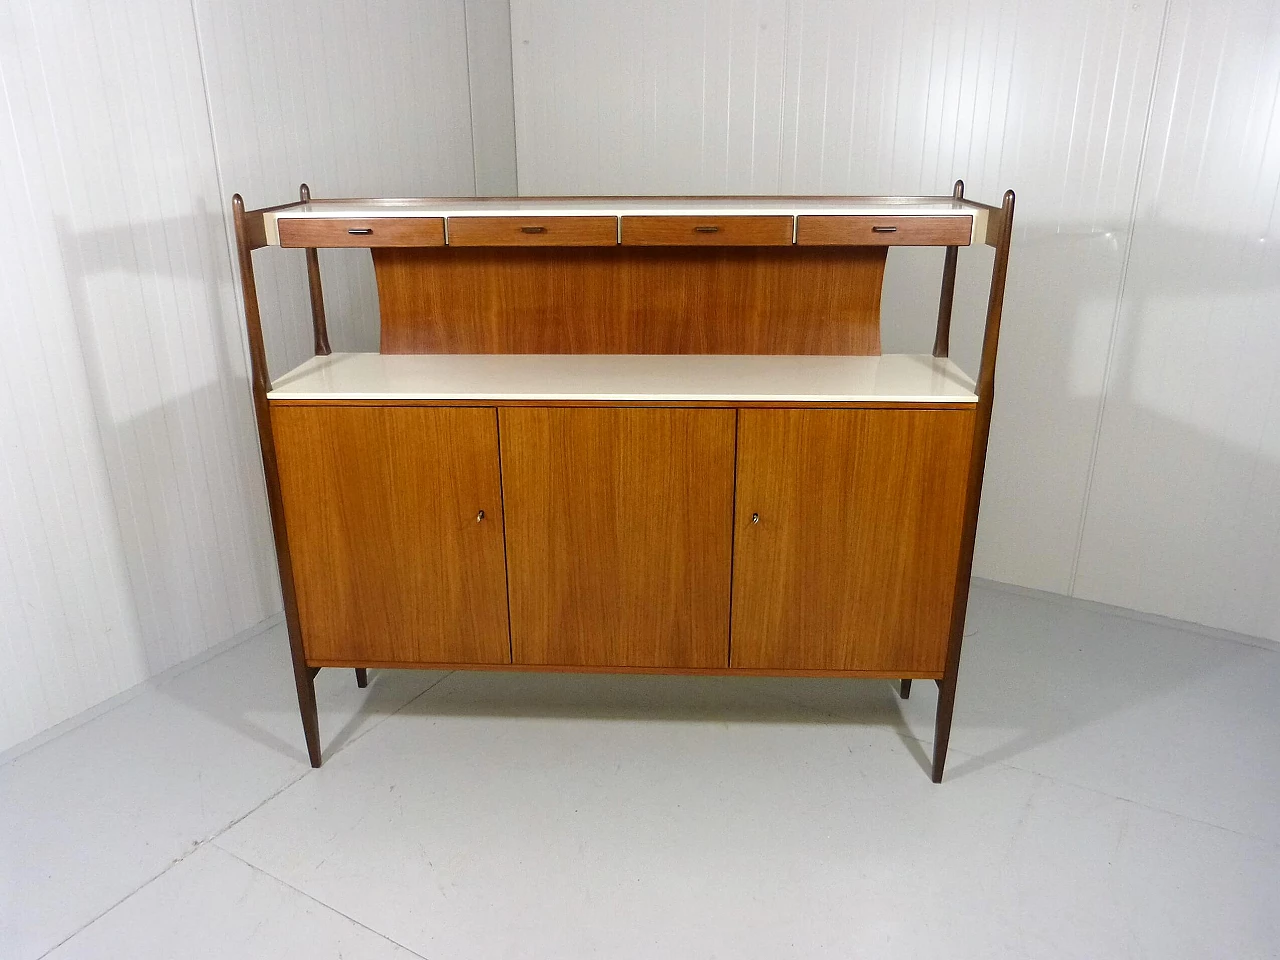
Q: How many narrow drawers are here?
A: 4